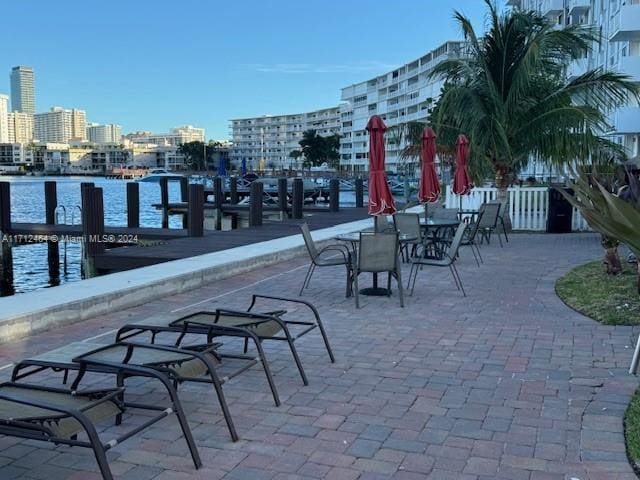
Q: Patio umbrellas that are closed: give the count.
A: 3